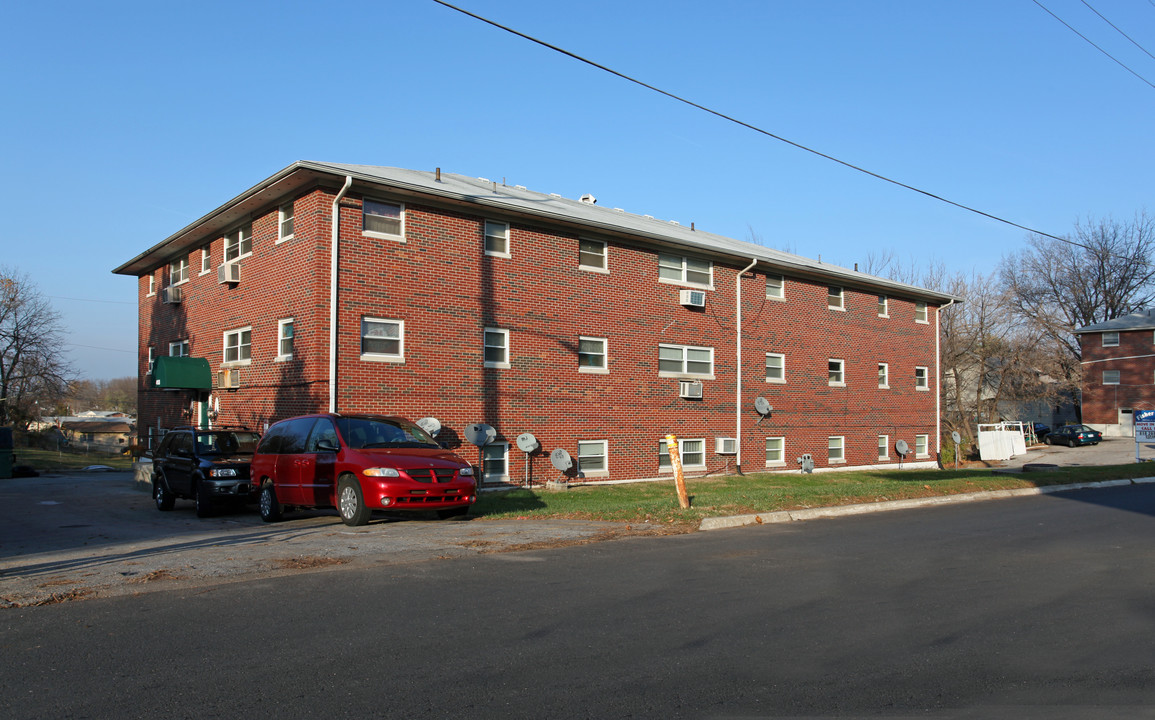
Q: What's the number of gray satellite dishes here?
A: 7